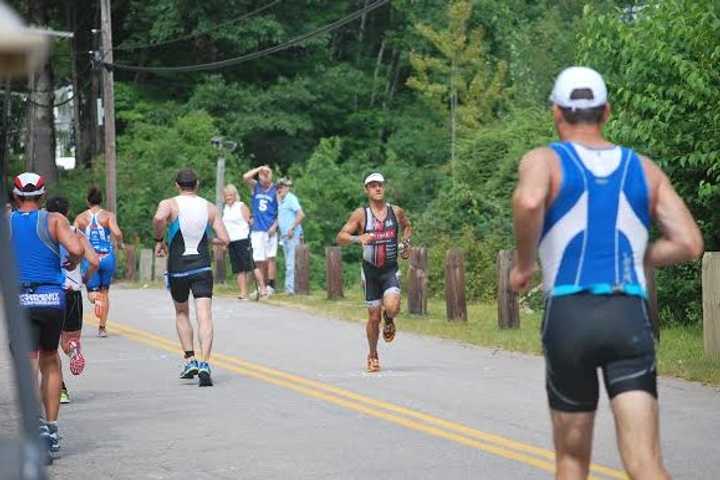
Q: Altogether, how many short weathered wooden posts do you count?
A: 11